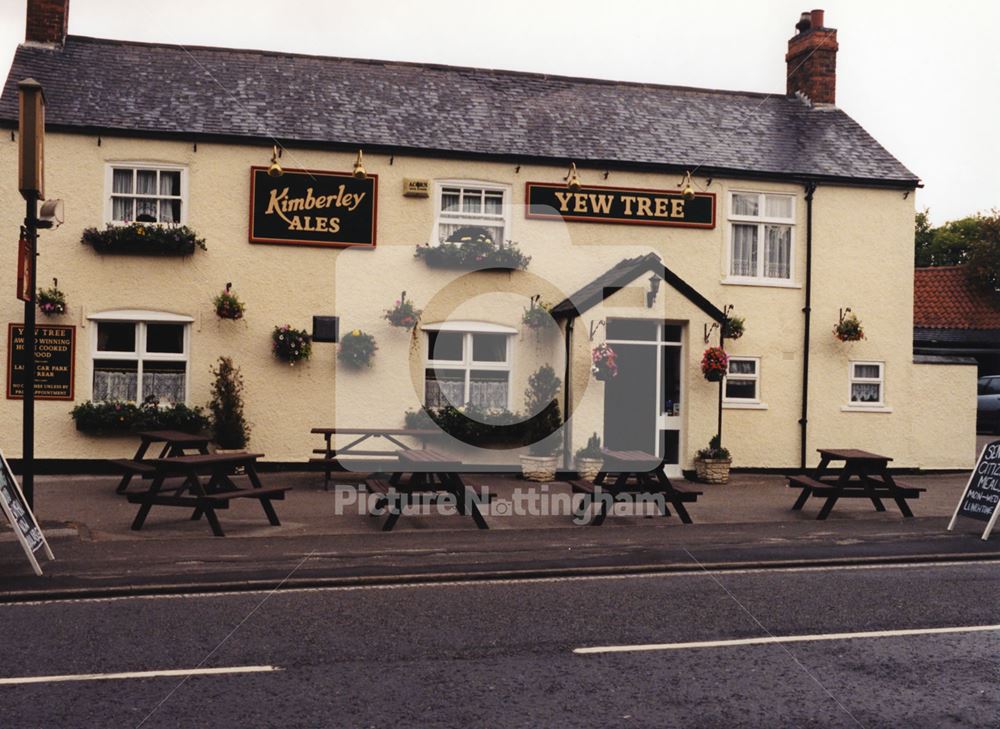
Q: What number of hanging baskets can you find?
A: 10